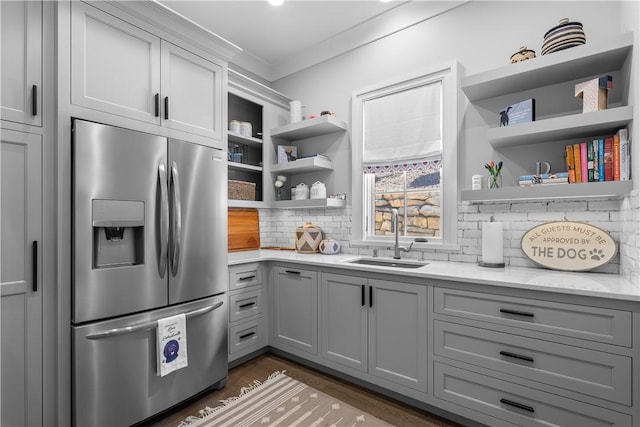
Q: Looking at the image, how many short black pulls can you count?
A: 12